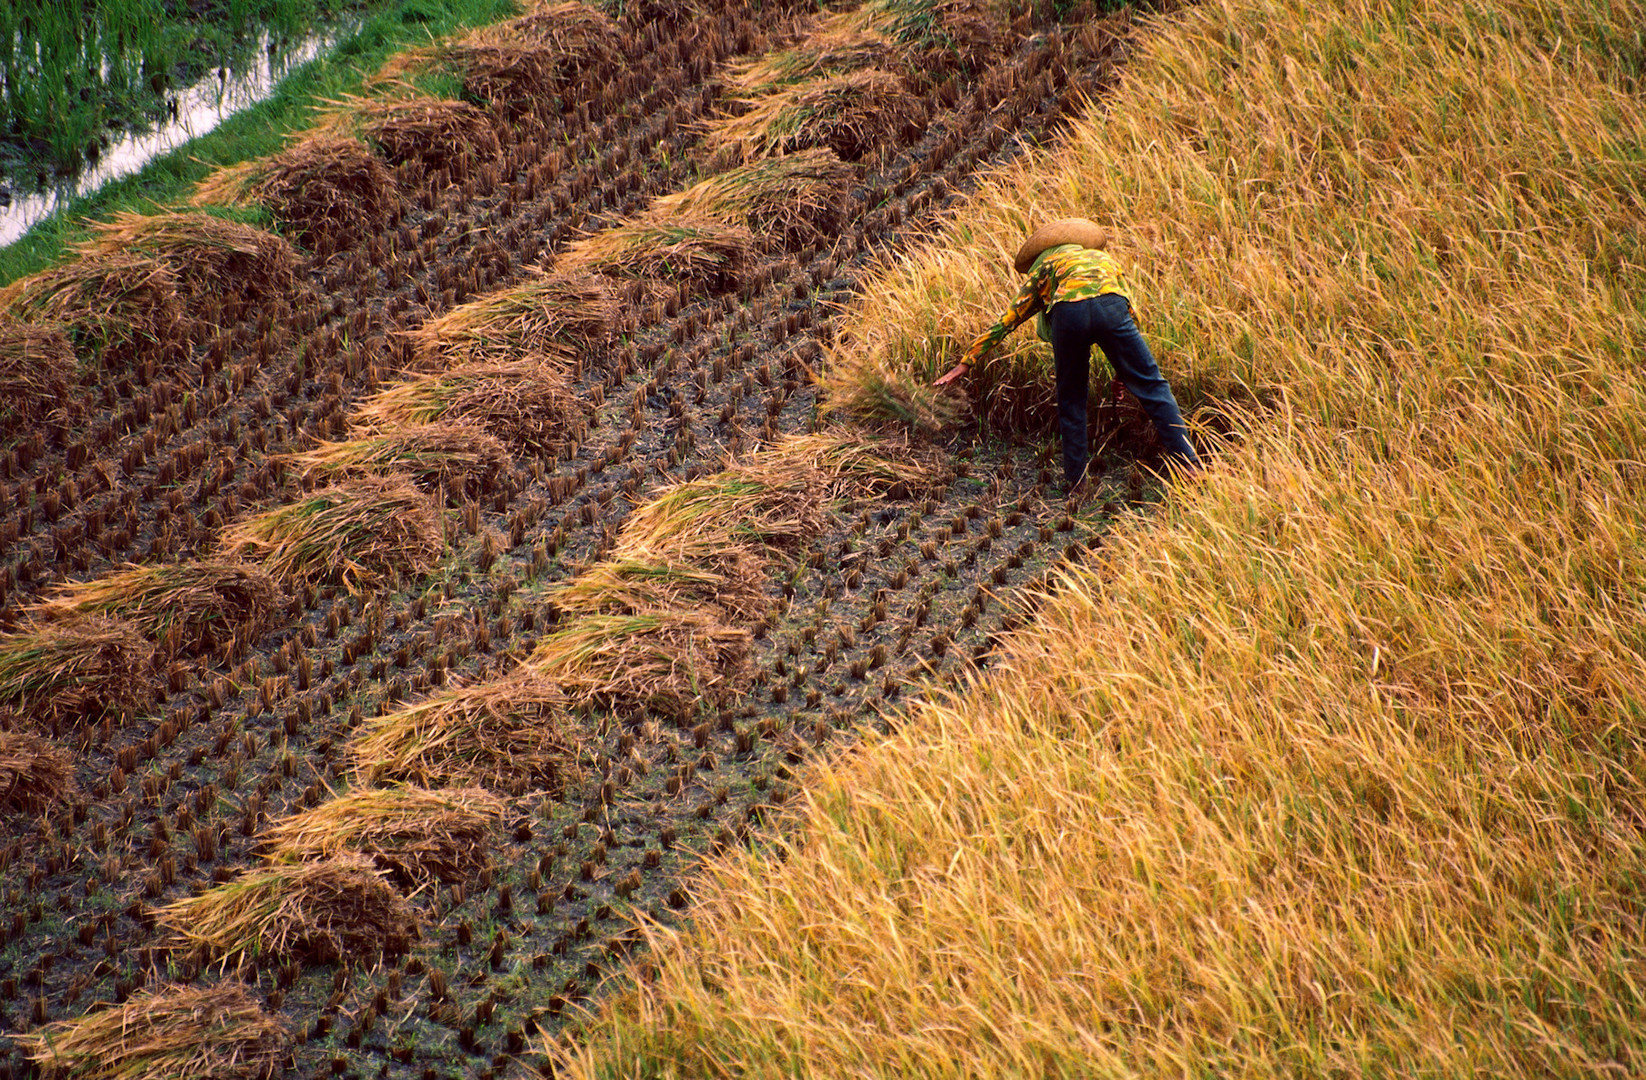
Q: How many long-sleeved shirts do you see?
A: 1